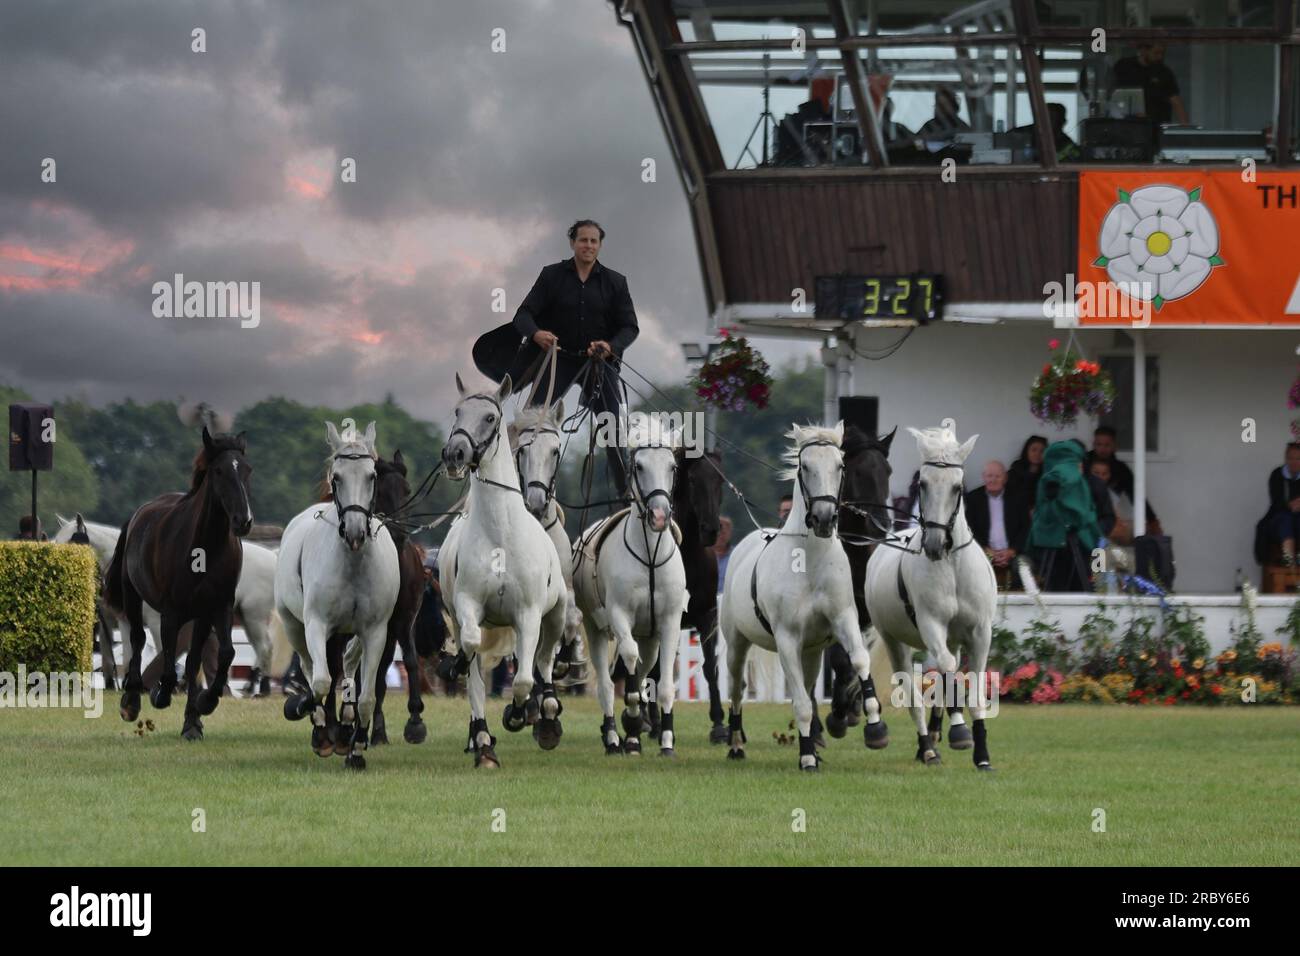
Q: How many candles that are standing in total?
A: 0